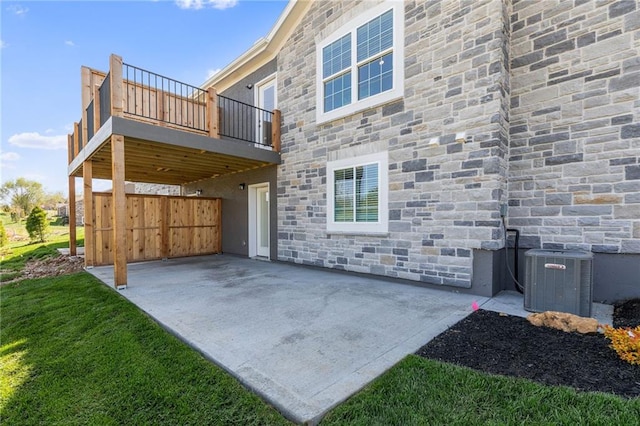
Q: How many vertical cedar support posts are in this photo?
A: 3